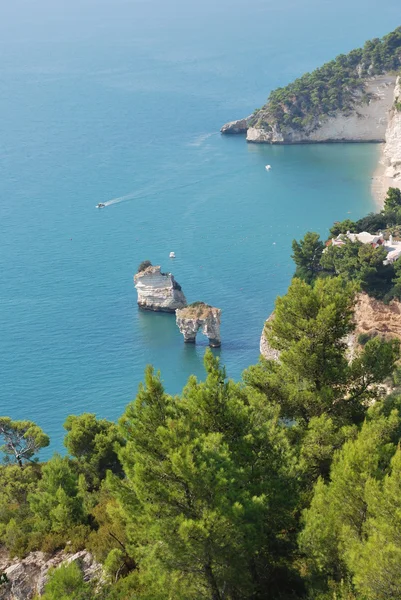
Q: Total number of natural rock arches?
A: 1